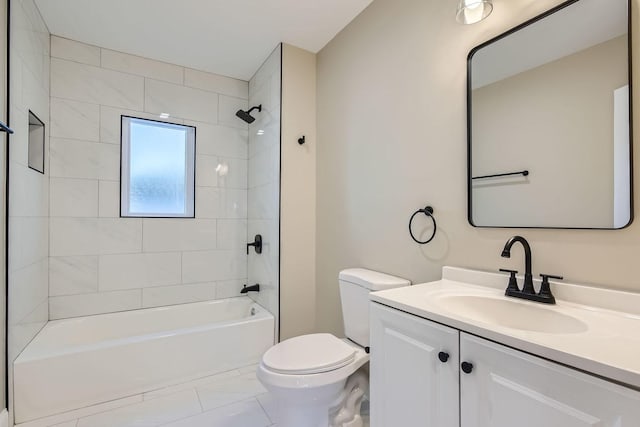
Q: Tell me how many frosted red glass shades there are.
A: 0